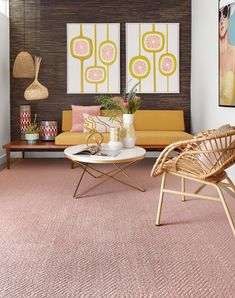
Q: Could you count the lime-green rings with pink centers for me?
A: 6